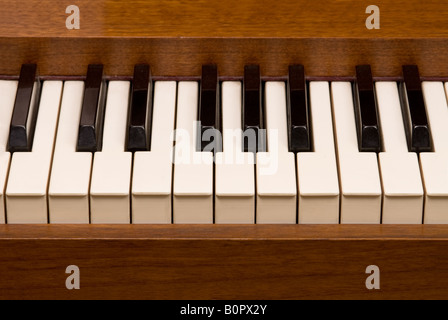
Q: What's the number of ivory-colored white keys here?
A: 12